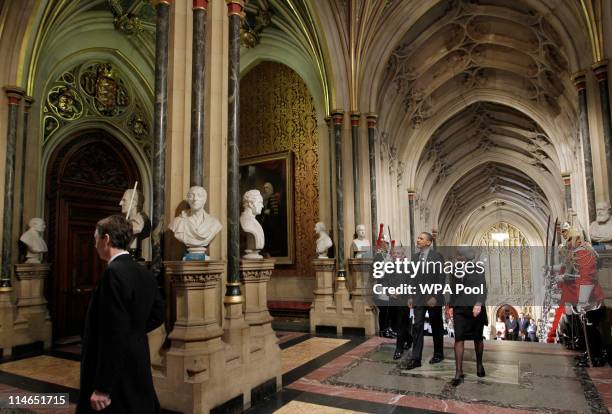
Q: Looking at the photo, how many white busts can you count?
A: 7